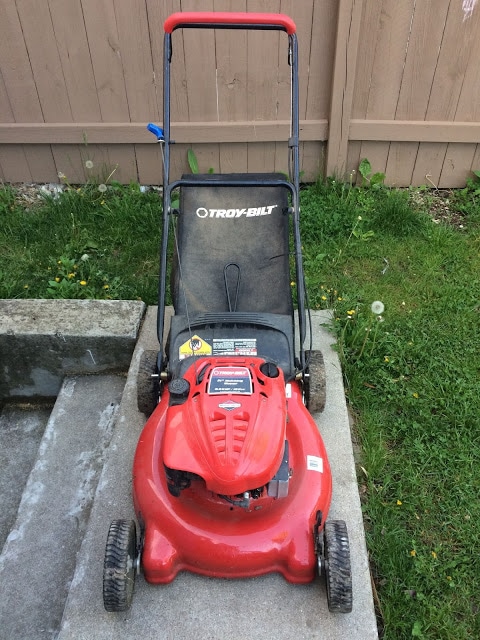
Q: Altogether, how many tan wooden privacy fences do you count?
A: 1